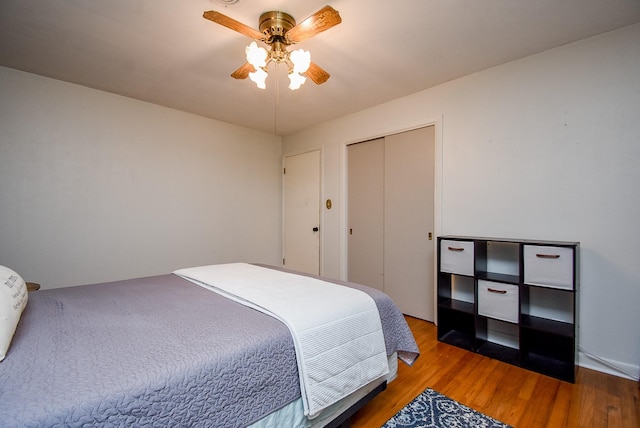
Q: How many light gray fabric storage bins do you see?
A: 3